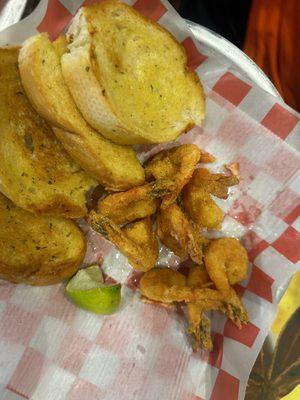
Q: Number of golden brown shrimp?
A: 8